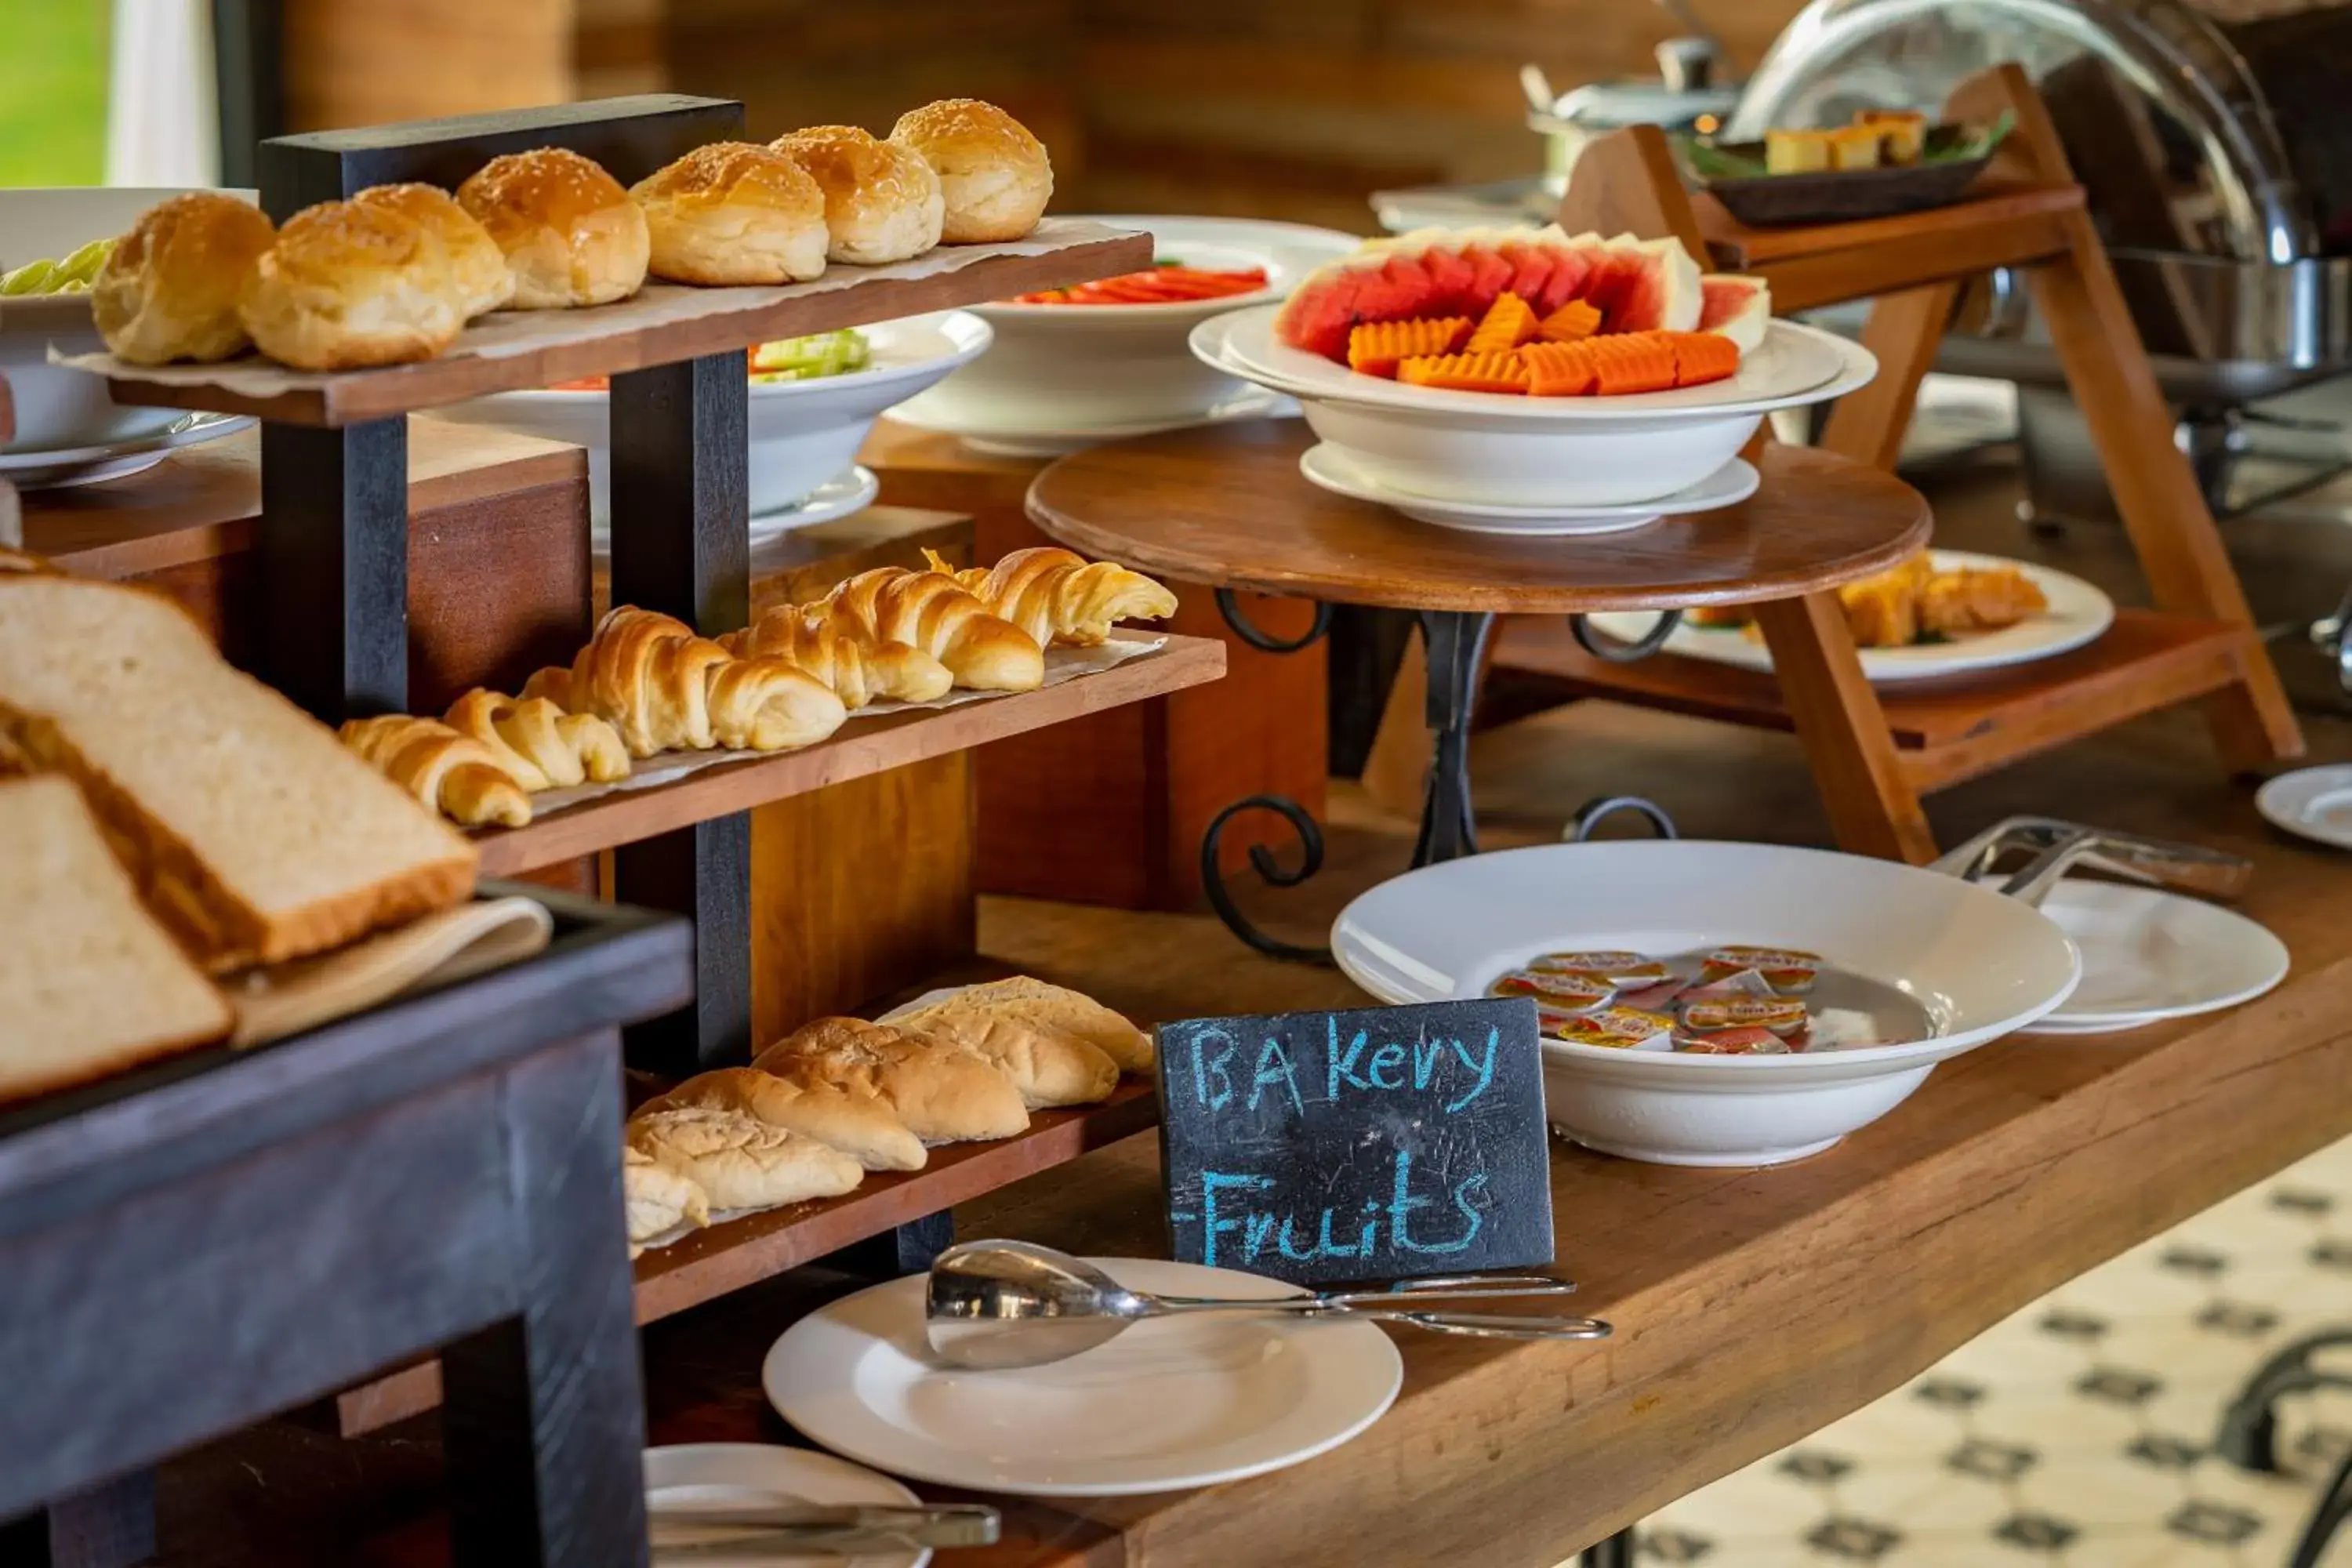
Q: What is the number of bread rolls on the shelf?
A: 7